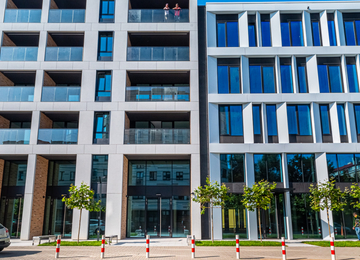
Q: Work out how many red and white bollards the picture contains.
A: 7